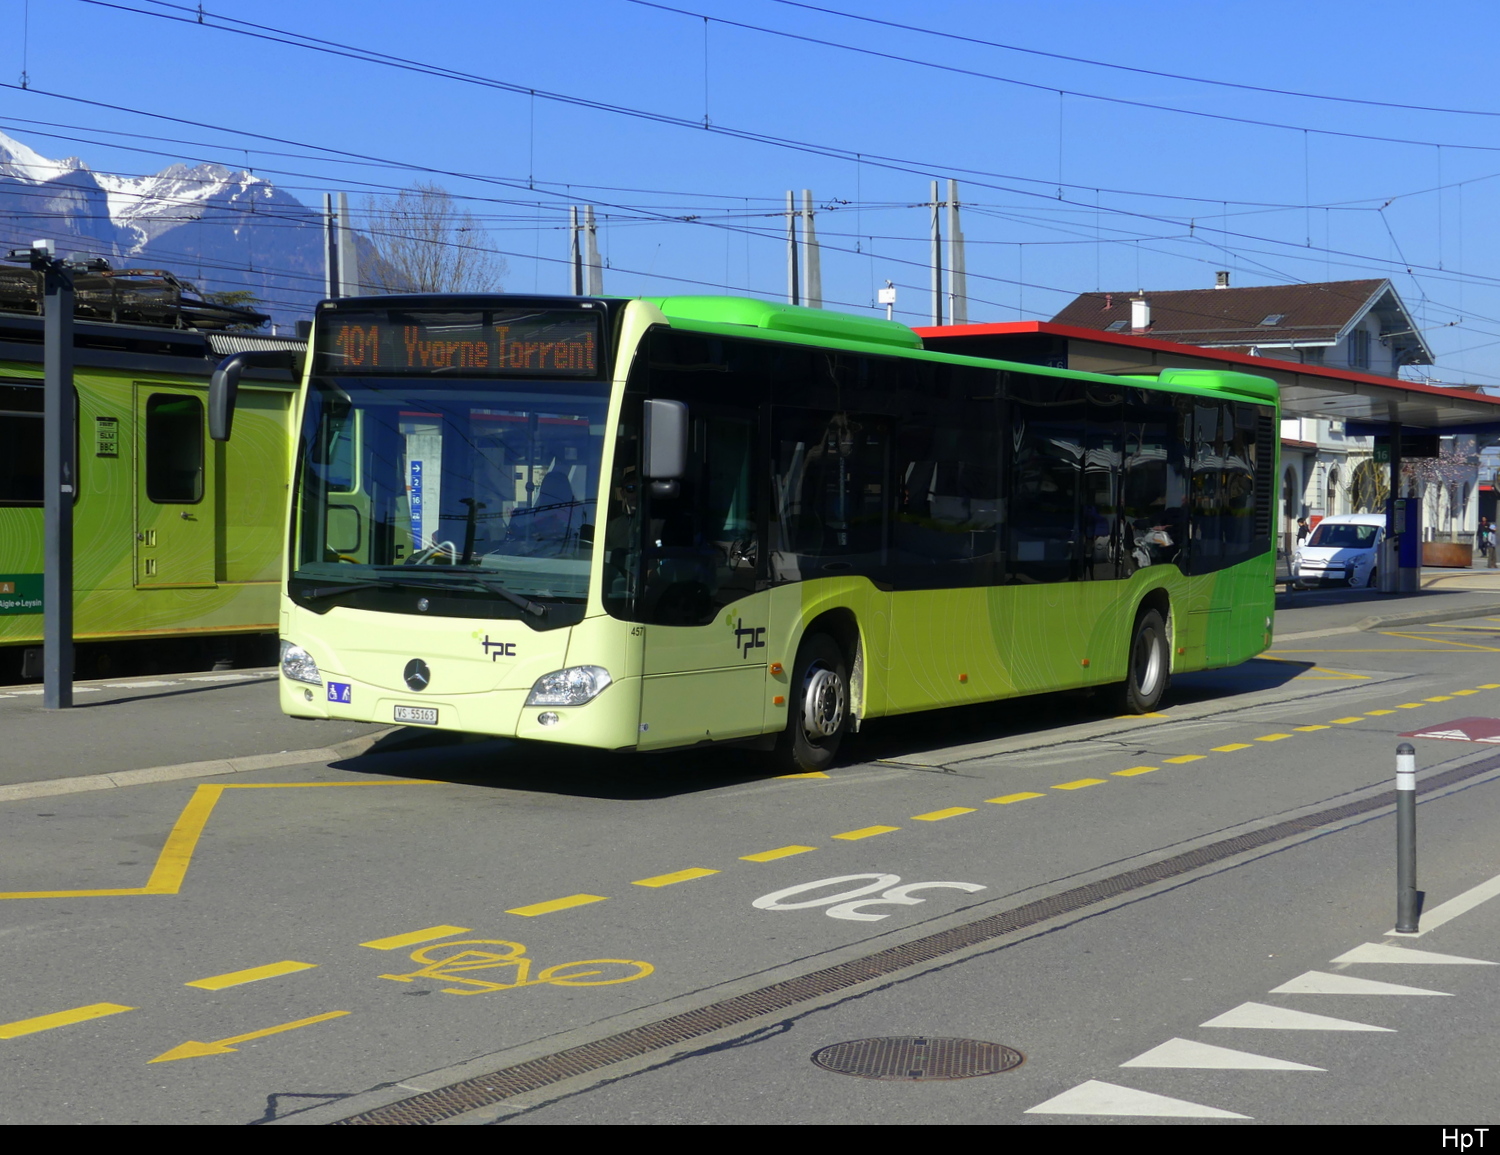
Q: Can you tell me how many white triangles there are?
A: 5